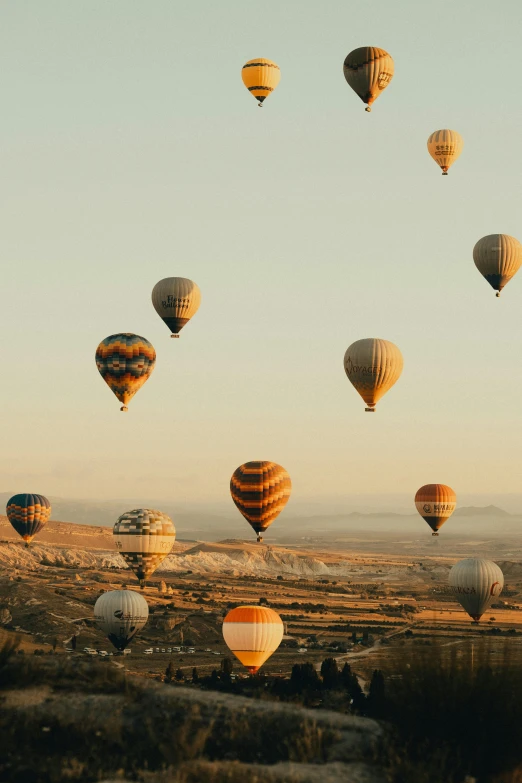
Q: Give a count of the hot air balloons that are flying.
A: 14